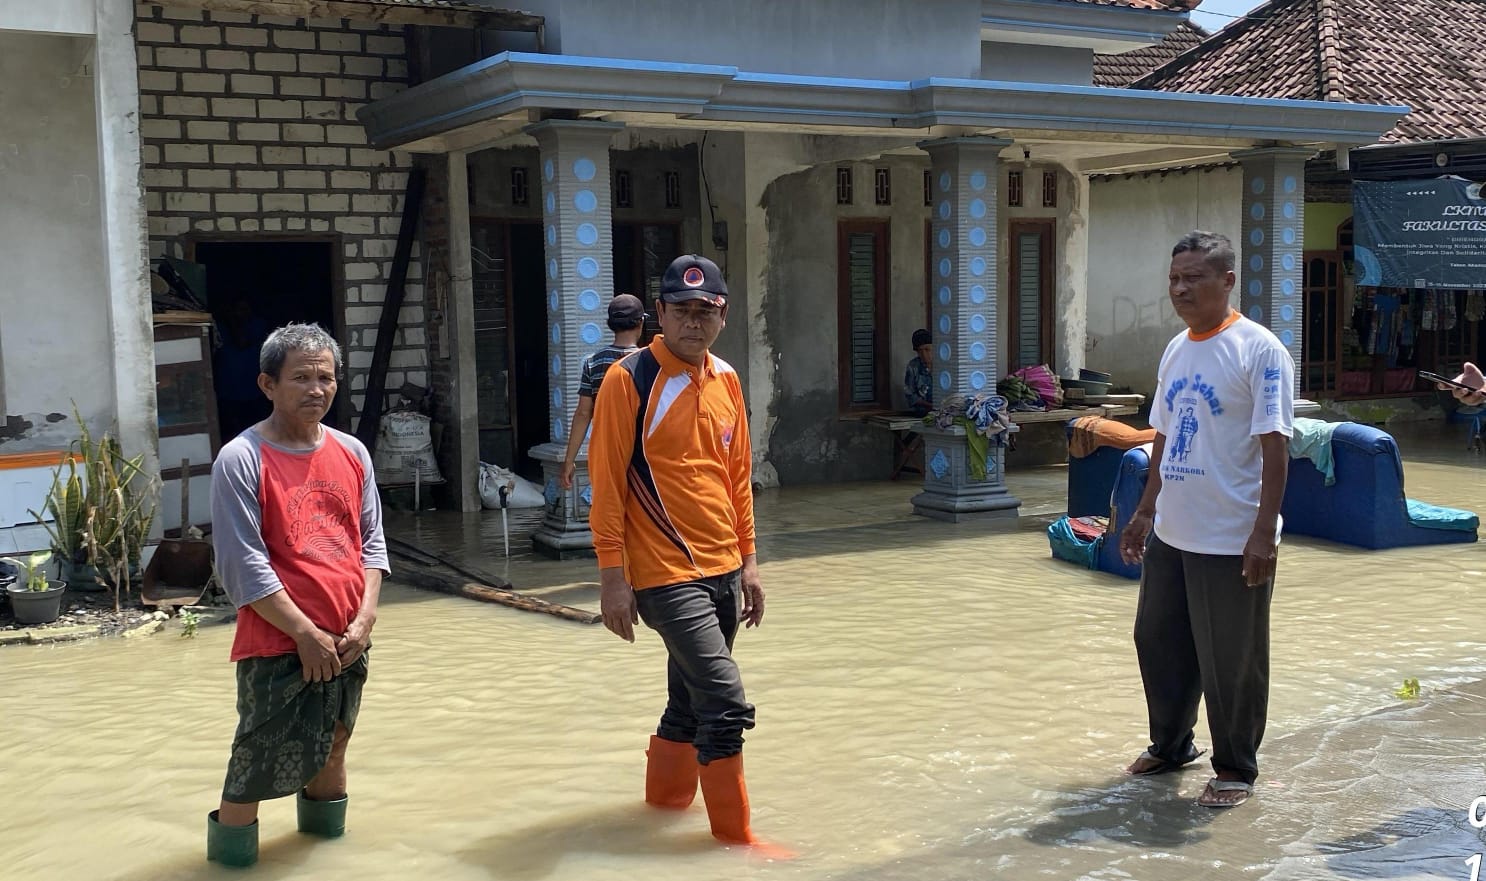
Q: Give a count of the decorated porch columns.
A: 3